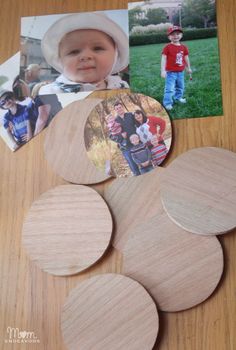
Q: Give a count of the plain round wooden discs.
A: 6